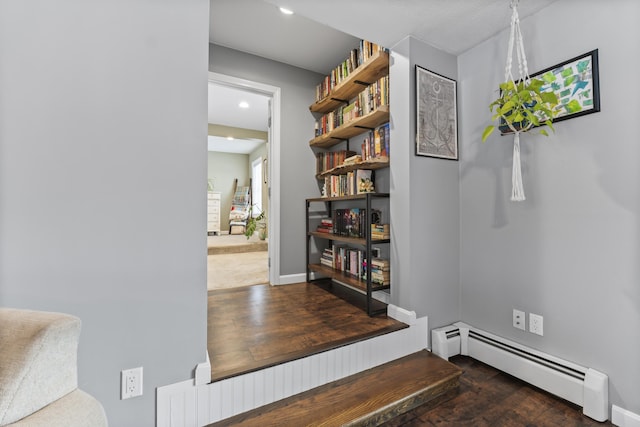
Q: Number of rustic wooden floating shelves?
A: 3